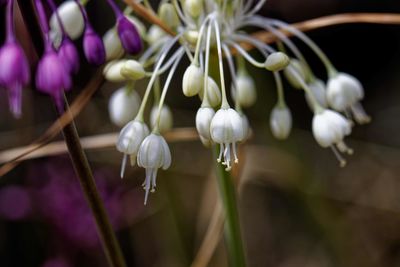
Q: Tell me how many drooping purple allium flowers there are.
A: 5